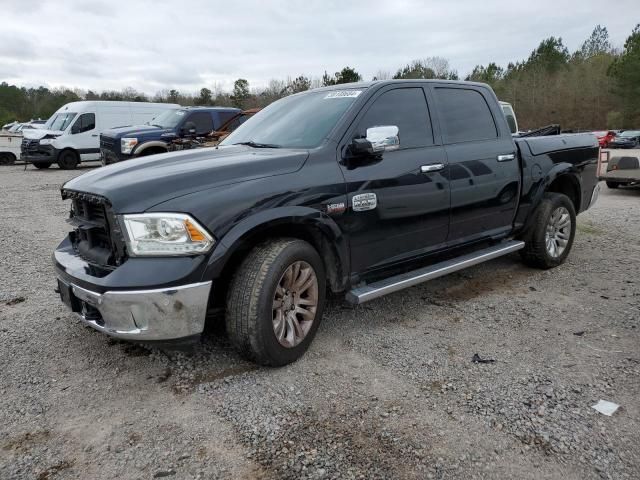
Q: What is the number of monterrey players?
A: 0